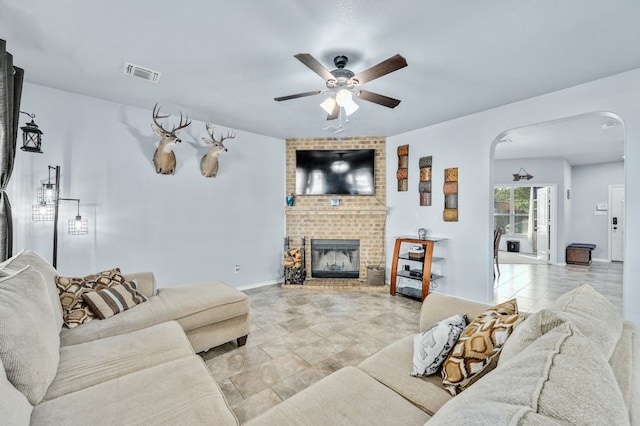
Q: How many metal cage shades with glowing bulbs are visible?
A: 3